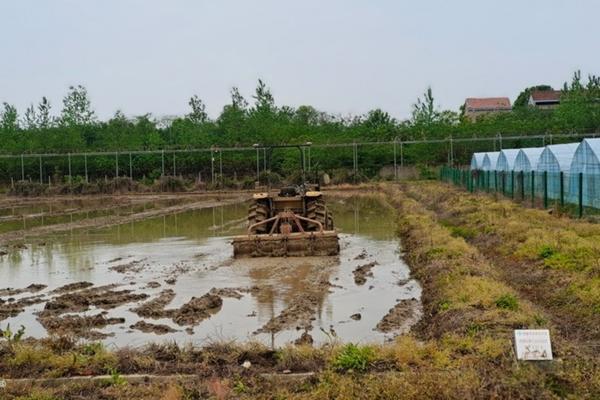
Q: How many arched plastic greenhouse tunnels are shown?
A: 6